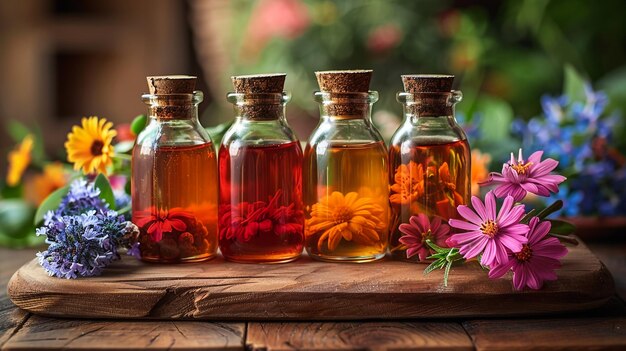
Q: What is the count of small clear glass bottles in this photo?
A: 4